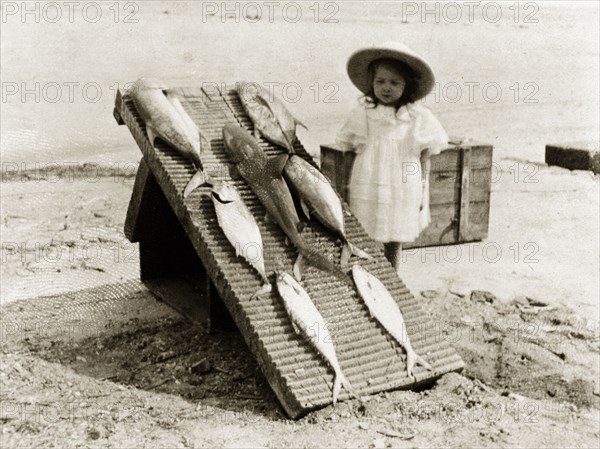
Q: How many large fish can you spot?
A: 7